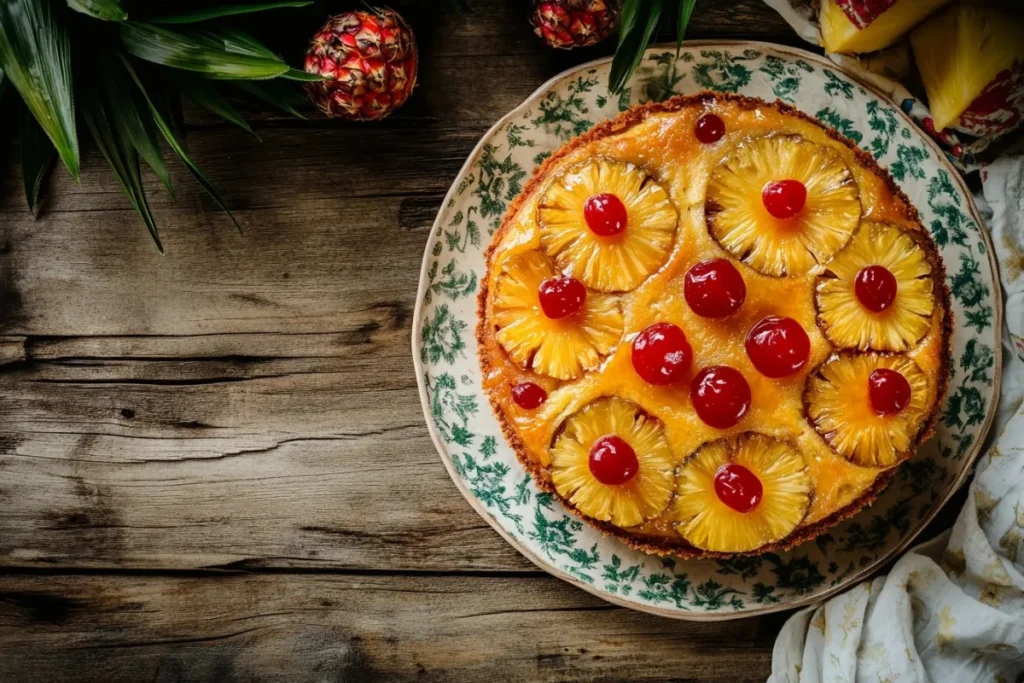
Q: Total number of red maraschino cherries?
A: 13